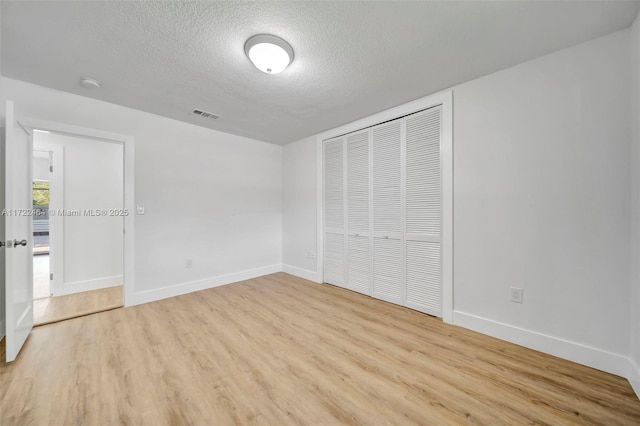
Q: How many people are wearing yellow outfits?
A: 0